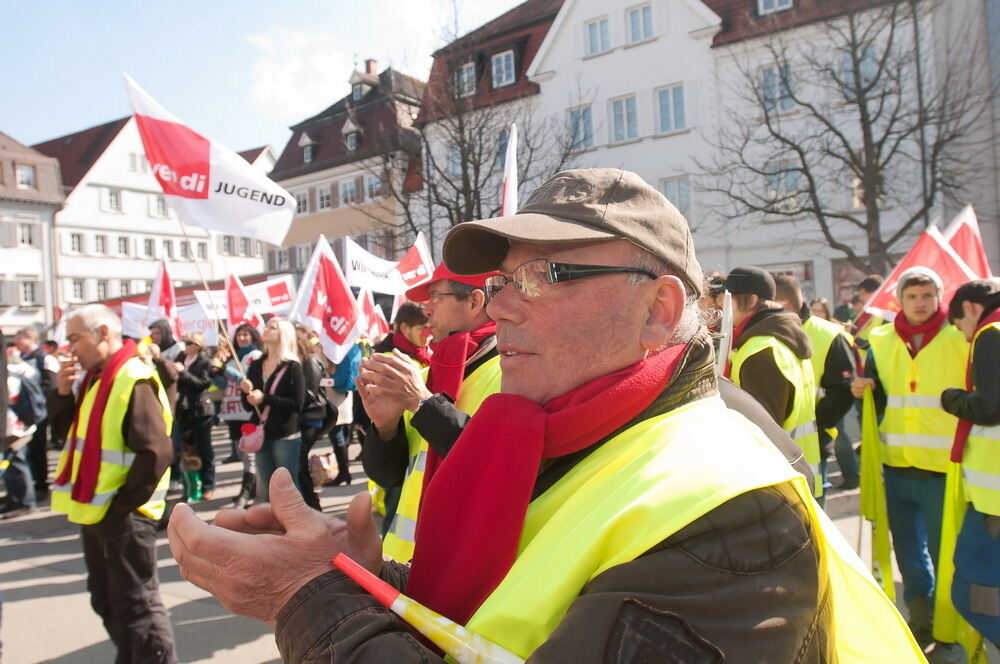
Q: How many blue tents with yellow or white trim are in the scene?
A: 0